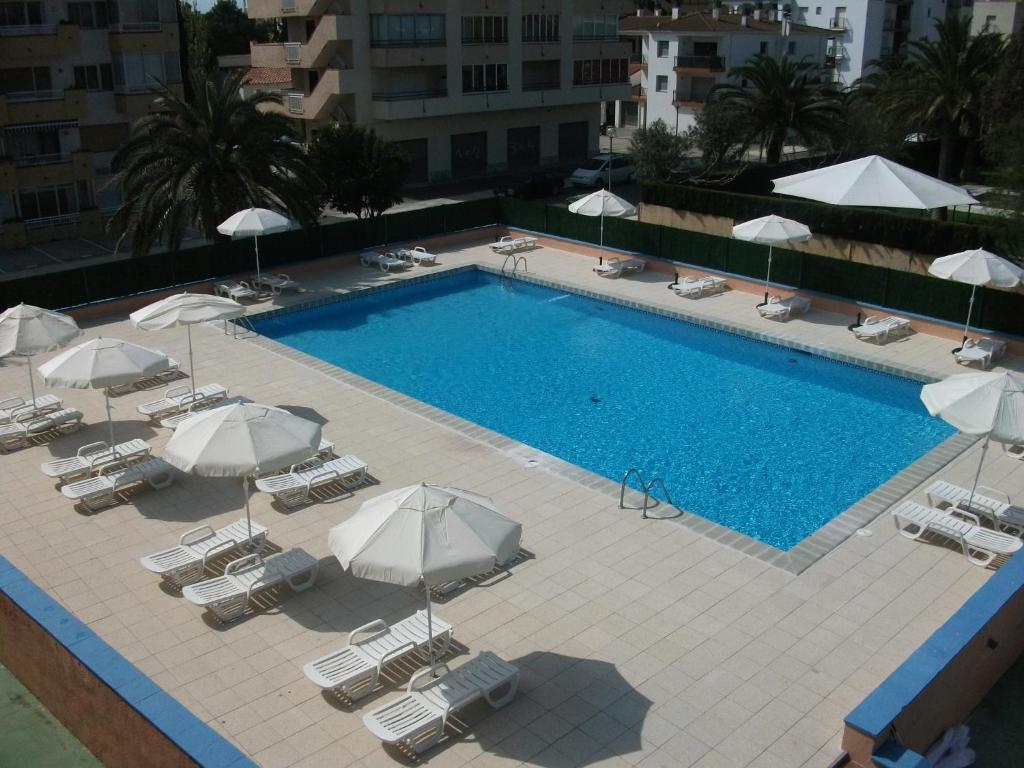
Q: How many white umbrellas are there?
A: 11